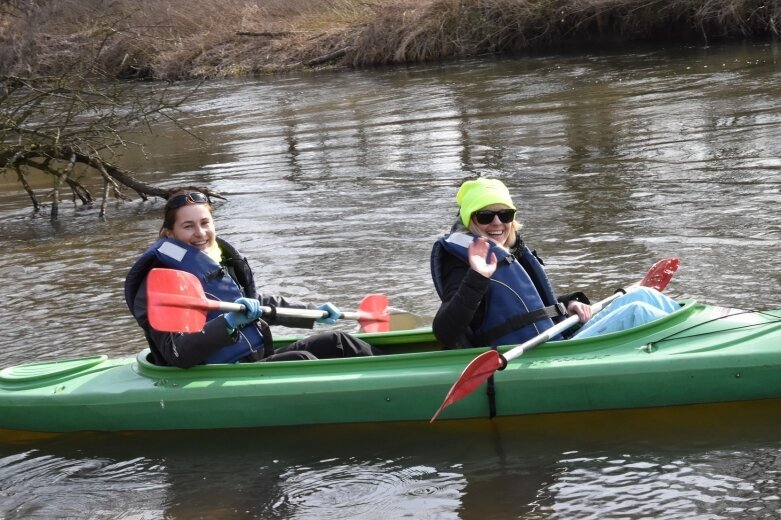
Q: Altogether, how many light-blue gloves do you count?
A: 2